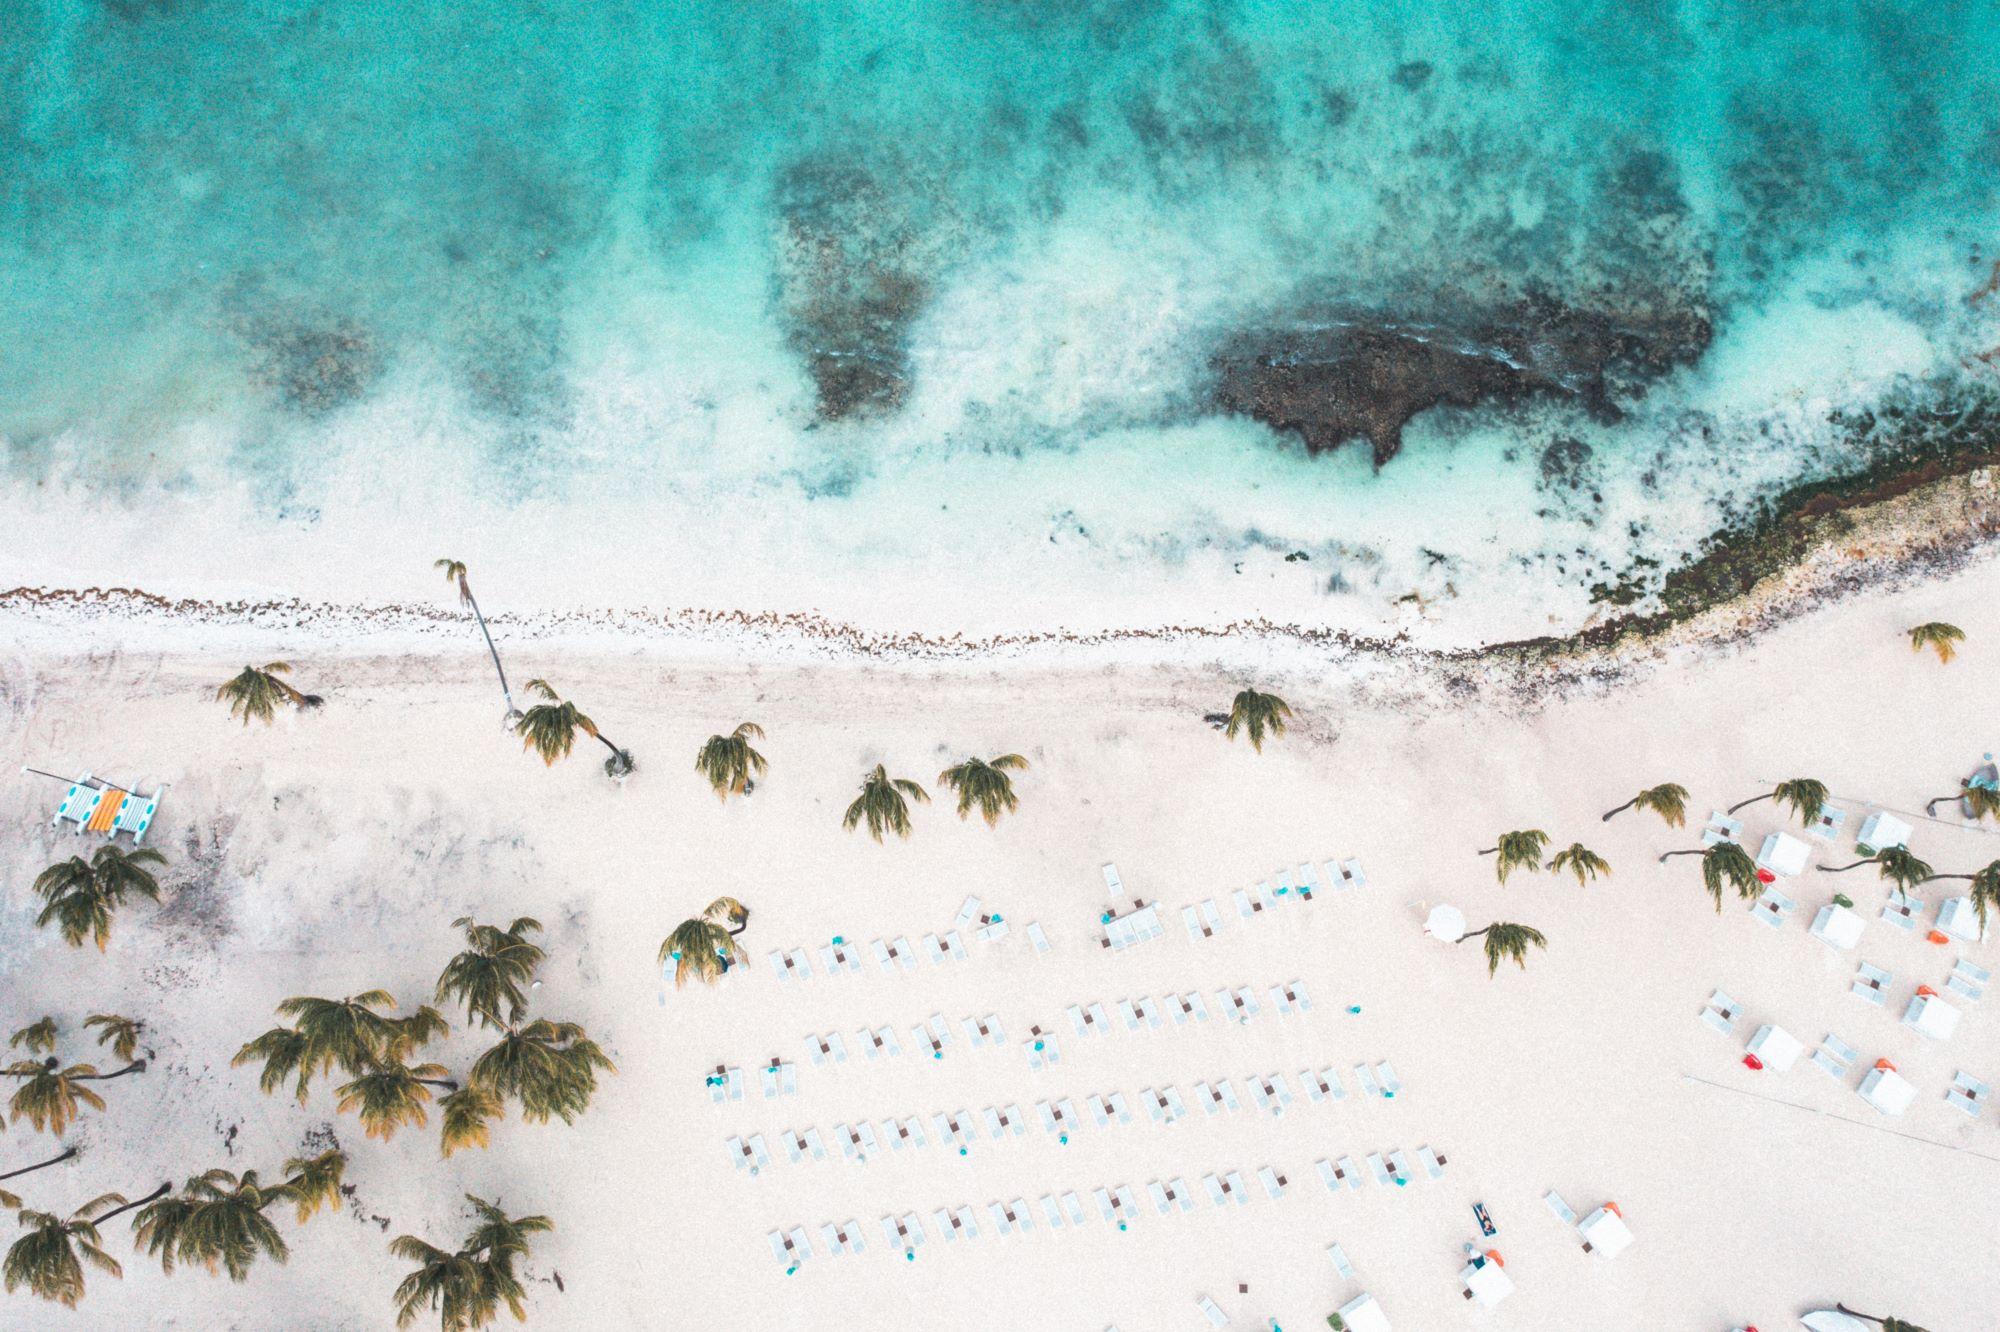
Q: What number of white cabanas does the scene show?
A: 10